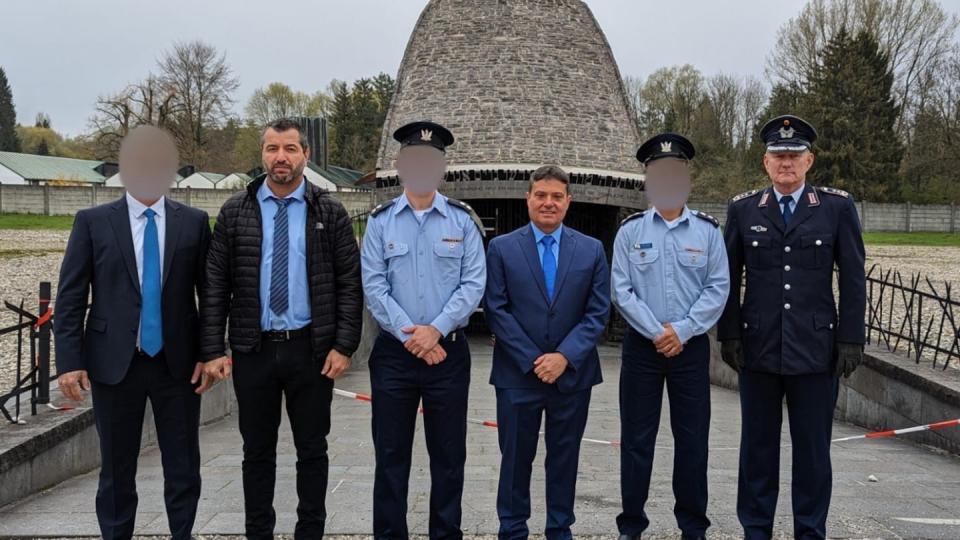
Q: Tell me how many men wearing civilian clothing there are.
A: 3